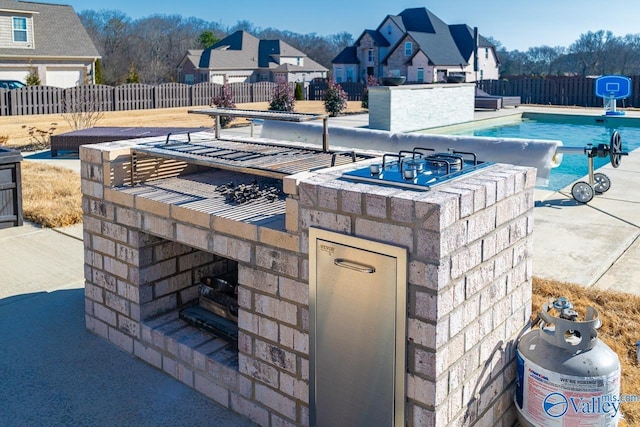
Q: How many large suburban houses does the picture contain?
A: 3